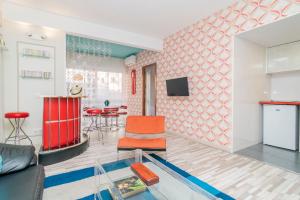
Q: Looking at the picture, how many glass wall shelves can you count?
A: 2